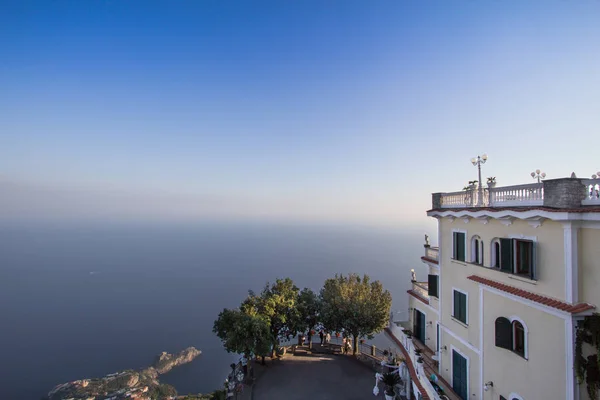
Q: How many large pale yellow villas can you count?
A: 1